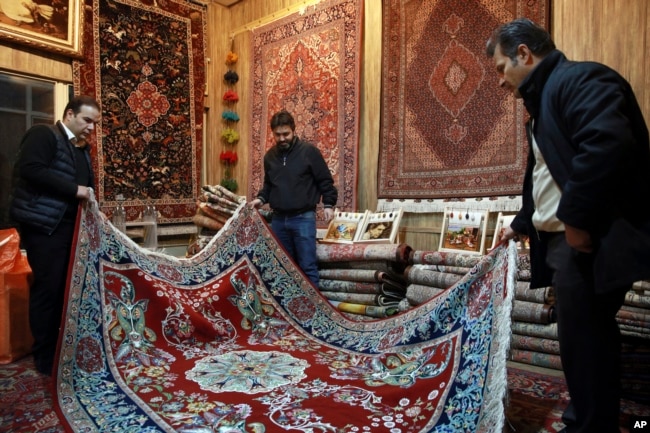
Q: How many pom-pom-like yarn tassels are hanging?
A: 7